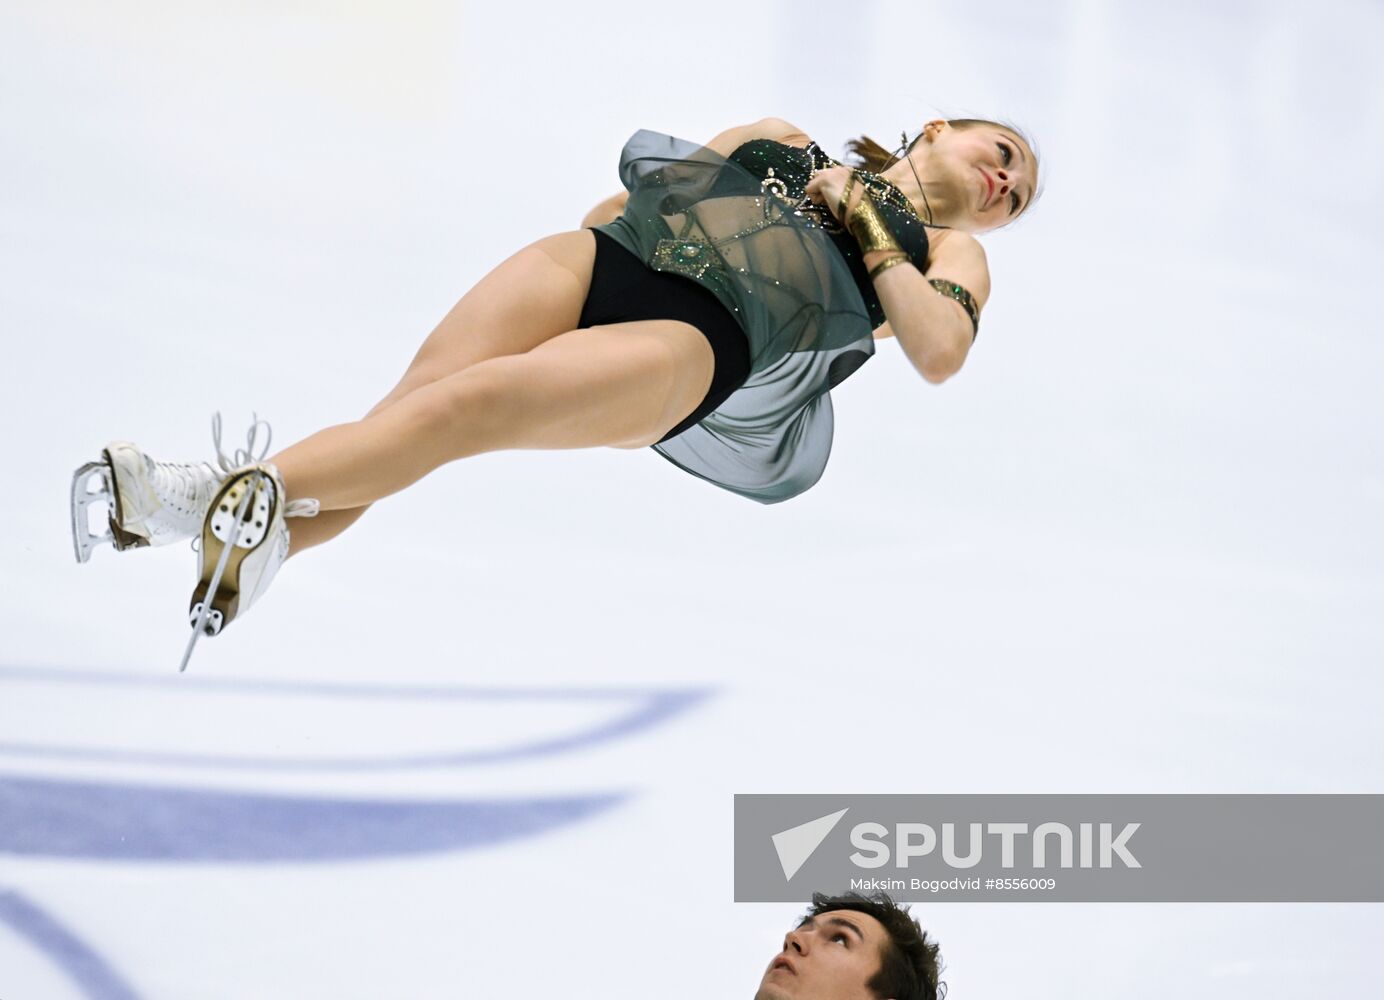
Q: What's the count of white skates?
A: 2